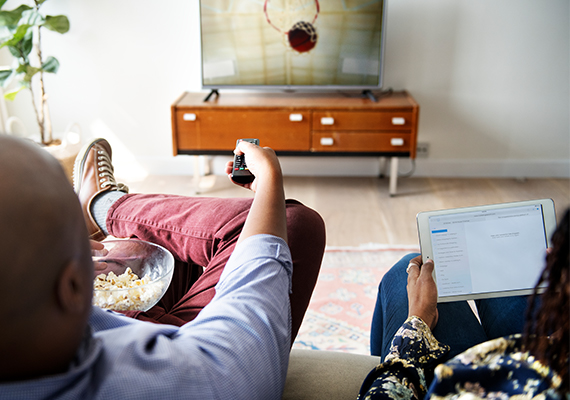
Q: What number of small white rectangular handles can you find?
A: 6